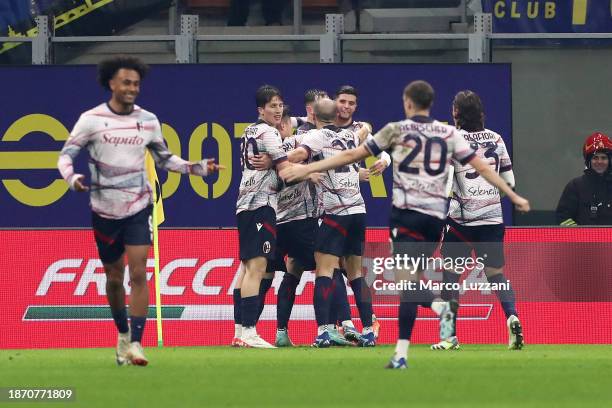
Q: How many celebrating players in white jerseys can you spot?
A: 8